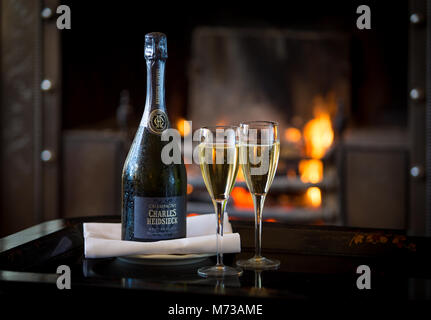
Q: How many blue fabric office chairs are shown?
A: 0